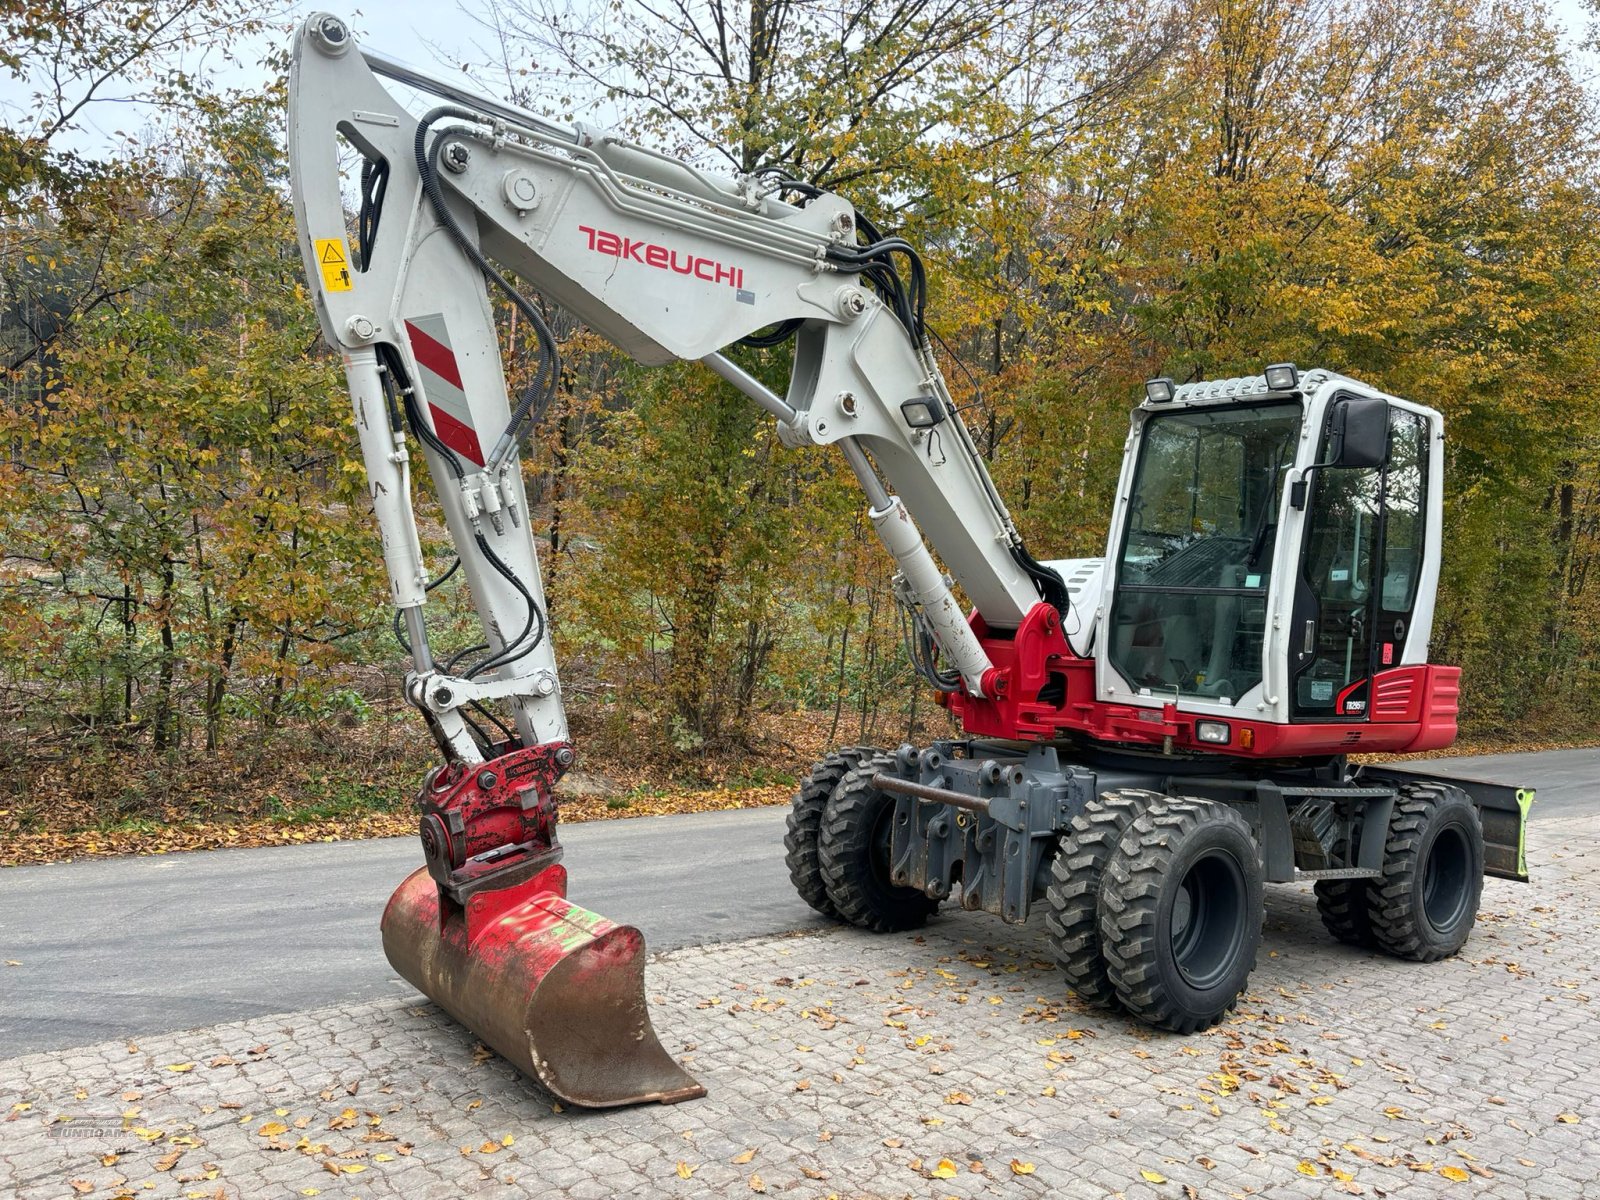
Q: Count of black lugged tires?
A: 6